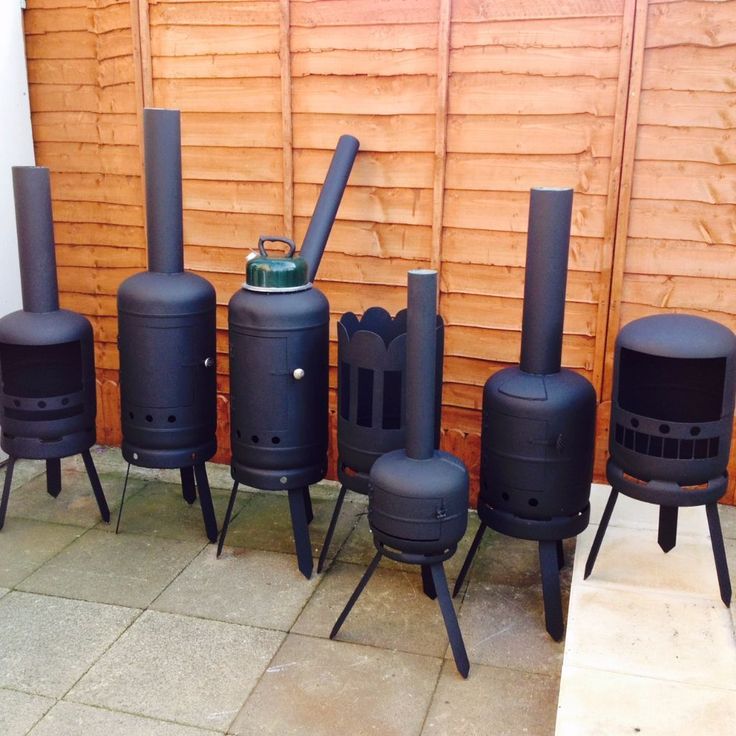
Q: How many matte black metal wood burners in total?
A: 7